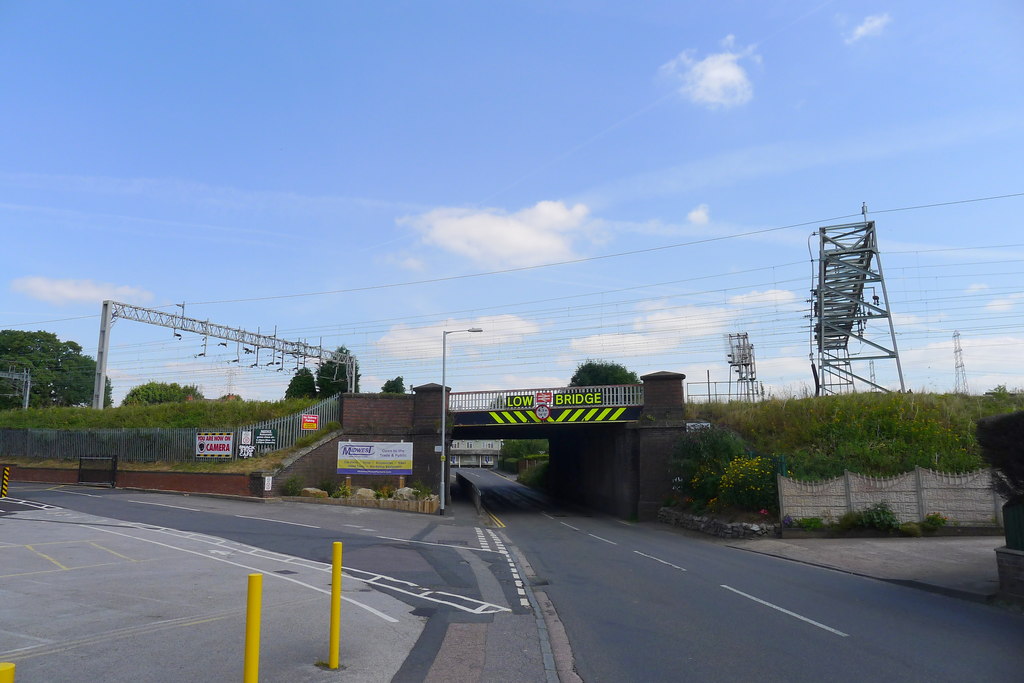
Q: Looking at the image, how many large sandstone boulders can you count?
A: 3